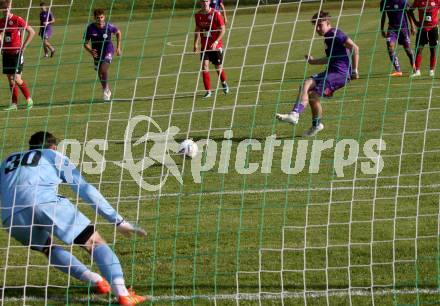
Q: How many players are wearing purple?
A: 5